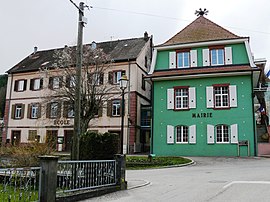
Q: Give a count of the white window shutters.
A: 12